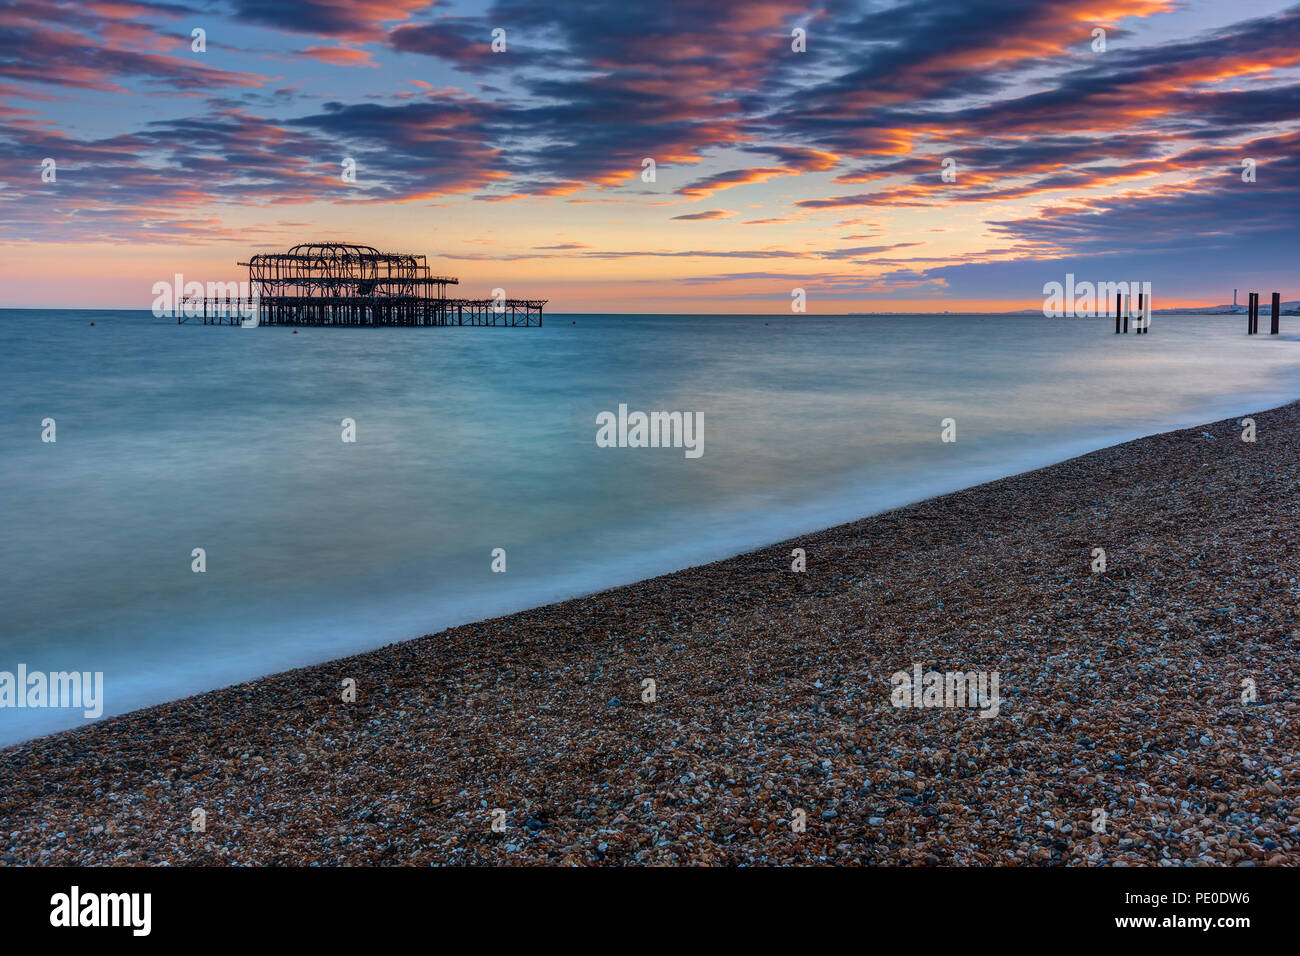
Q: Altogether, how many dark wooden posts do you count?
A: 7